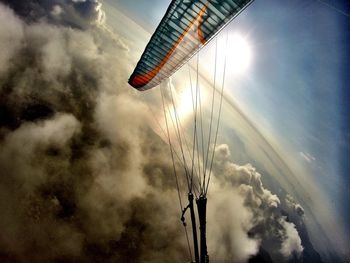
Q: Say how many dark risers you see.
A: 2